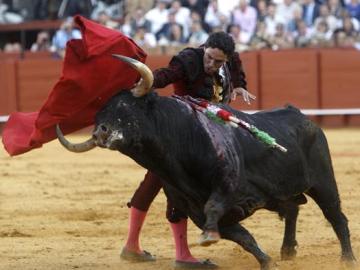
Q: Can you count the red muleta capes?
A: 1